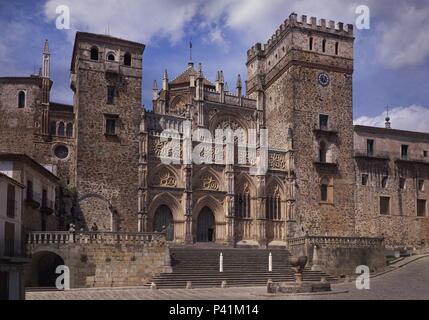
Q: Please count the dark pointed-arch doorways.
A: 2